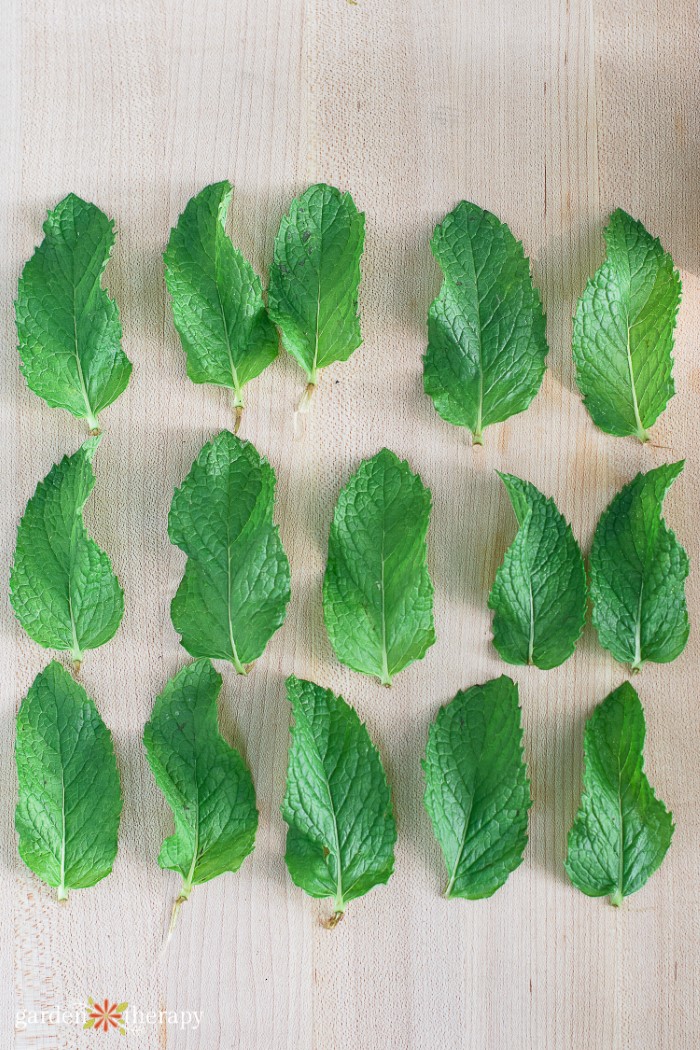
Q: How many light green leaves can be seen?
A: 15